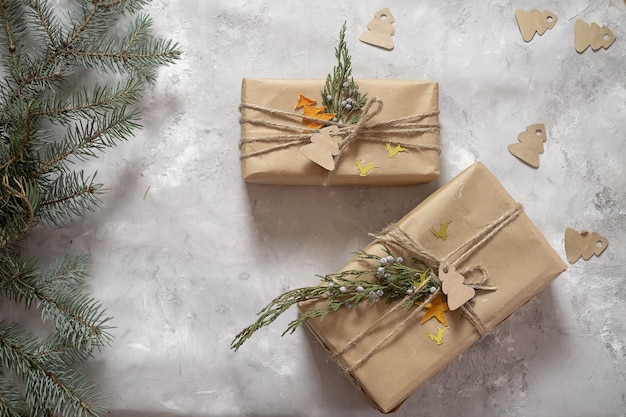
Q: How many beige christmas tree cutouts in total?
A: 7